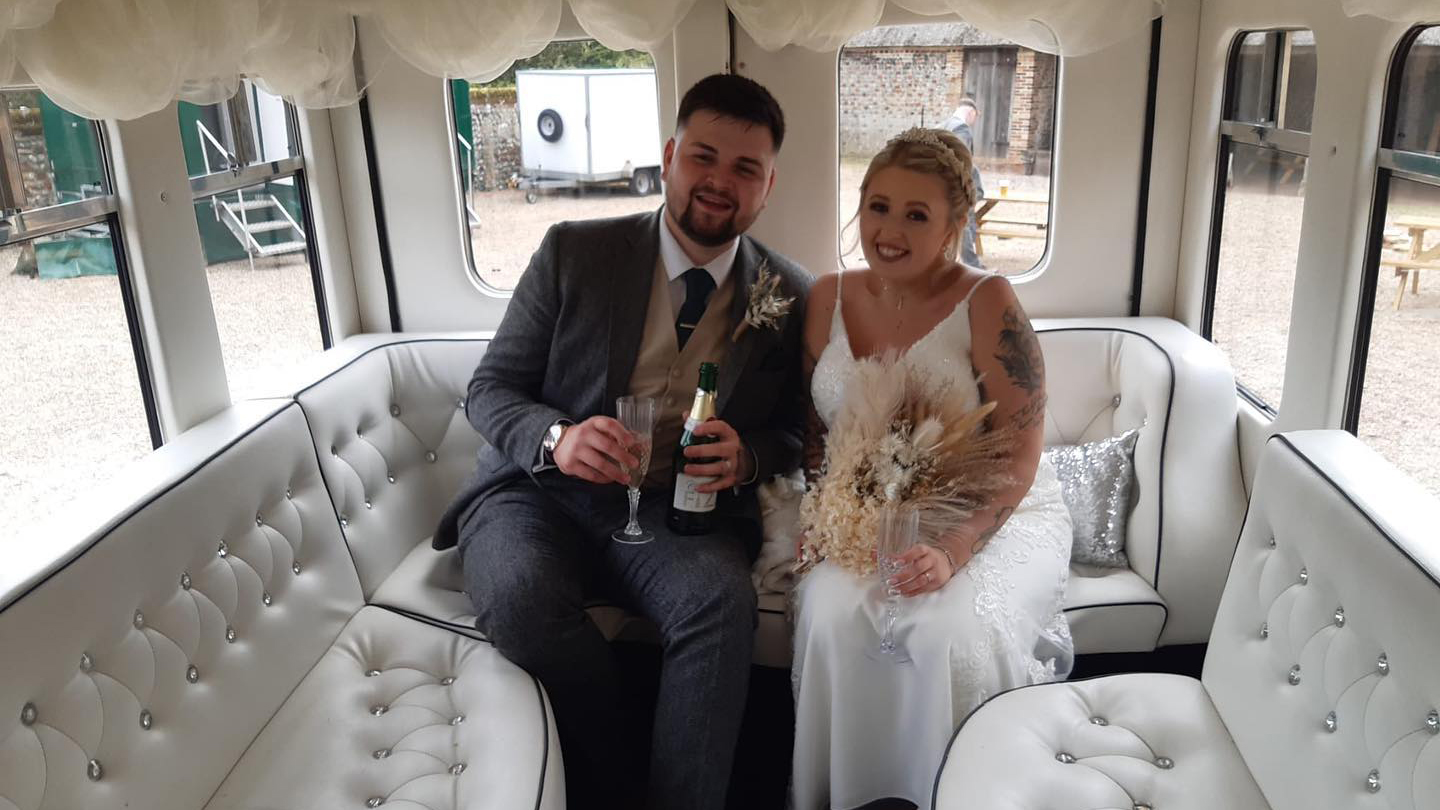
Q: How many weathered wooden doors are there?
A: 1